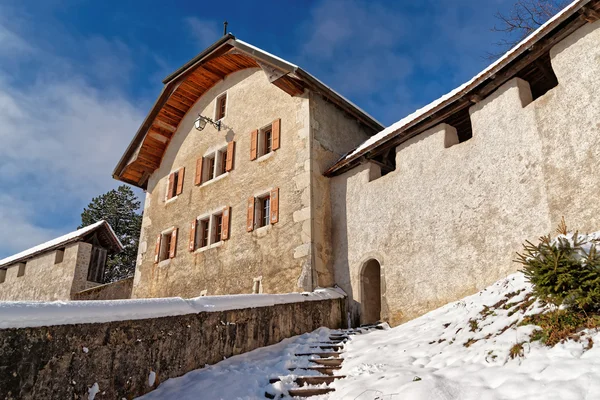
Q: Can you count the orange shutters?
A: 12